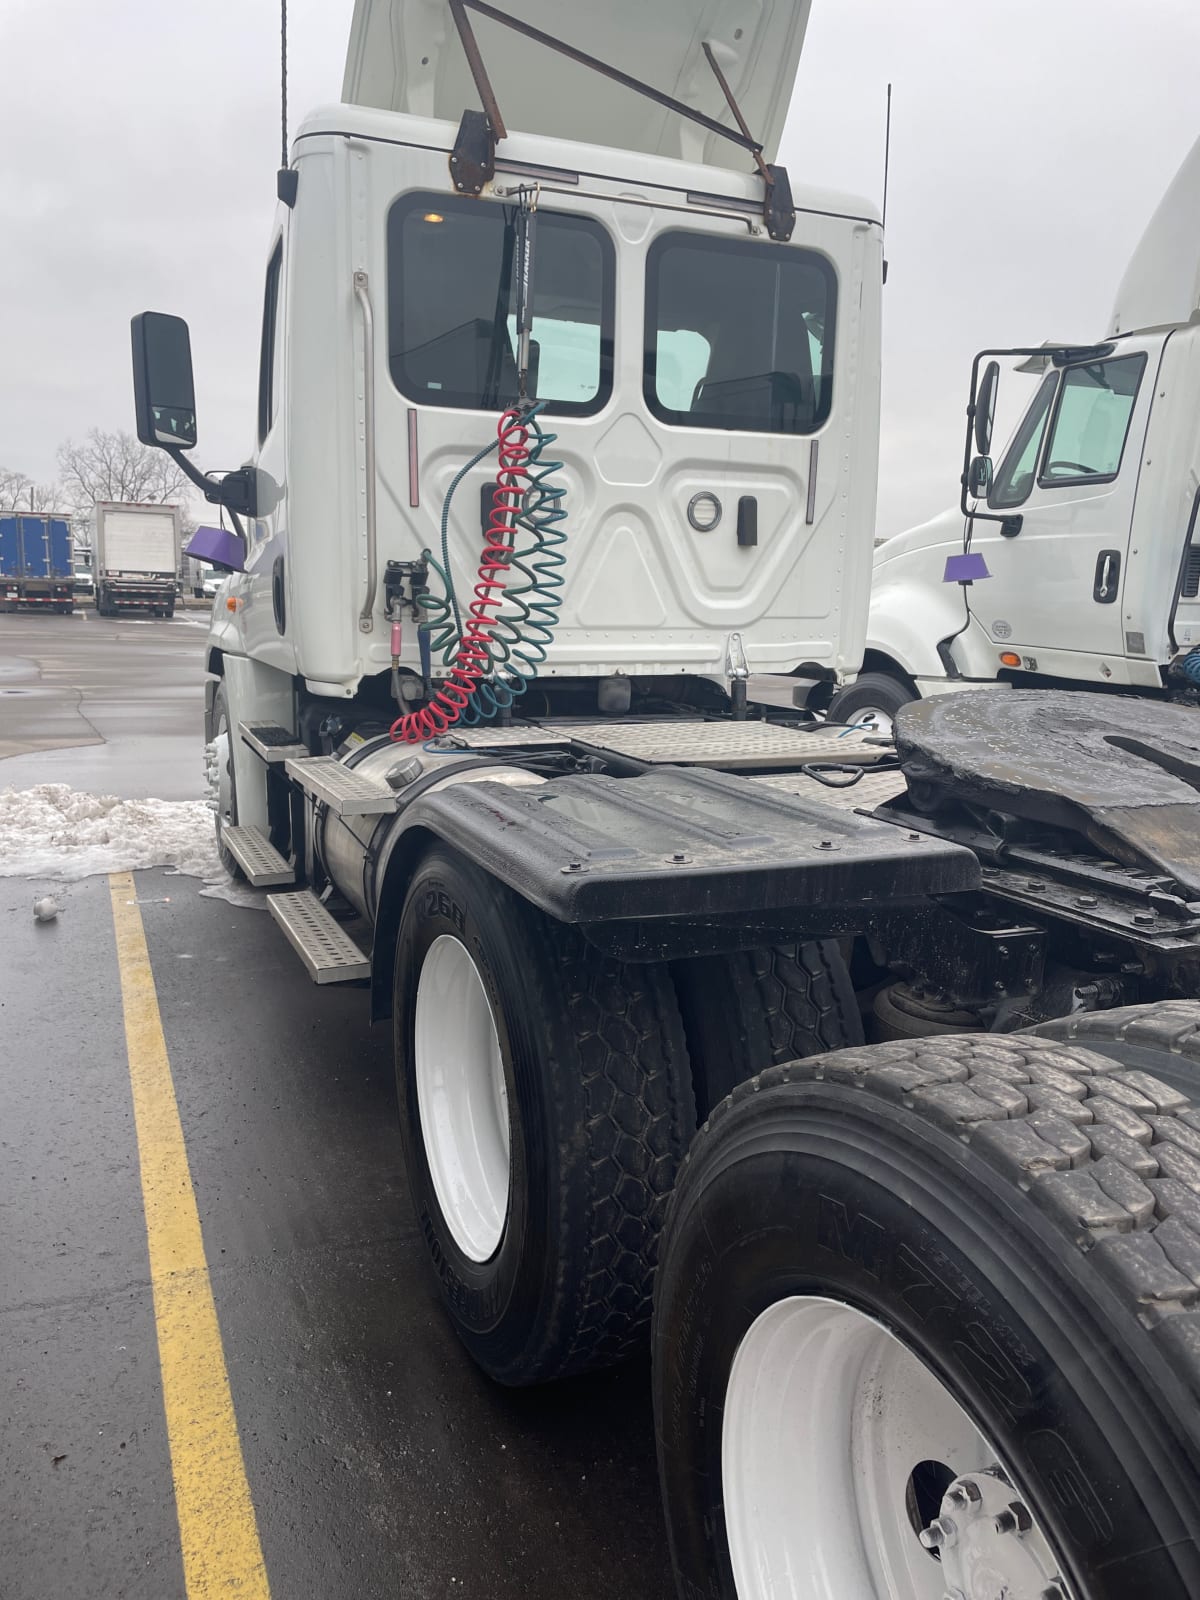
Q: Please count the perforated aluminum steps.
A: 4